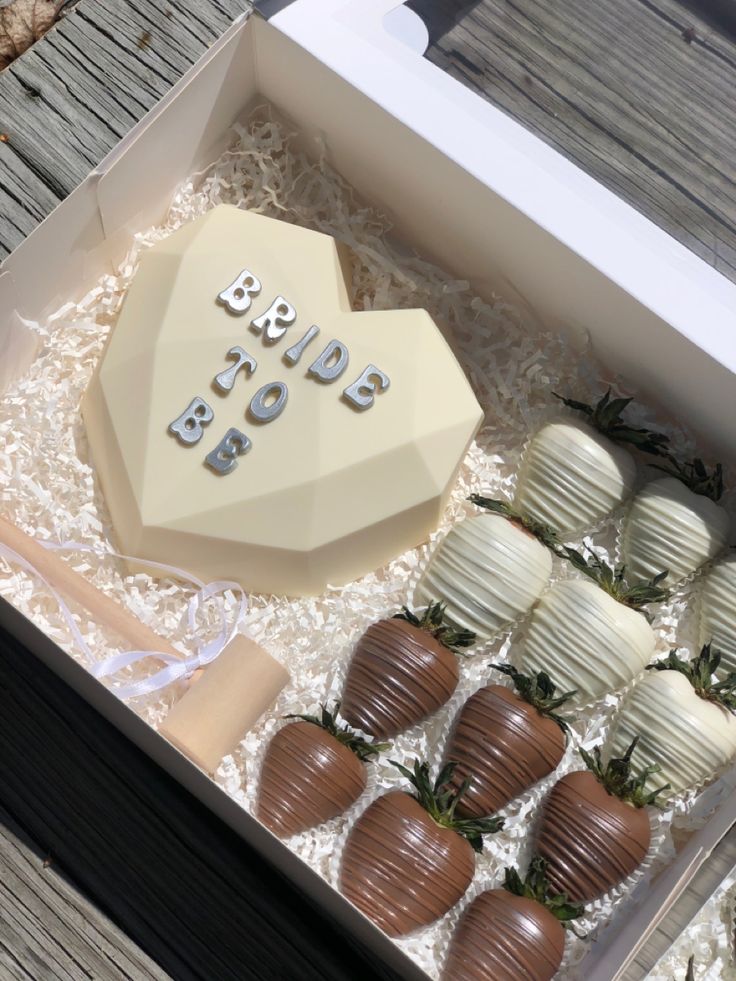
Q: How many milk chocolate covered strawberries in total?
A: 6